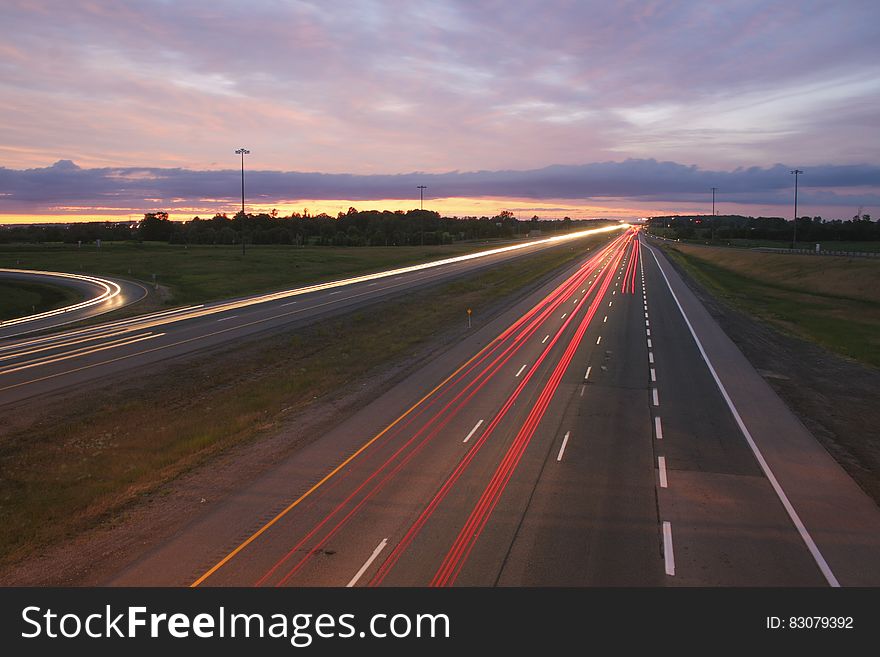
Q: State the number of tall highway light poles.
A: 4